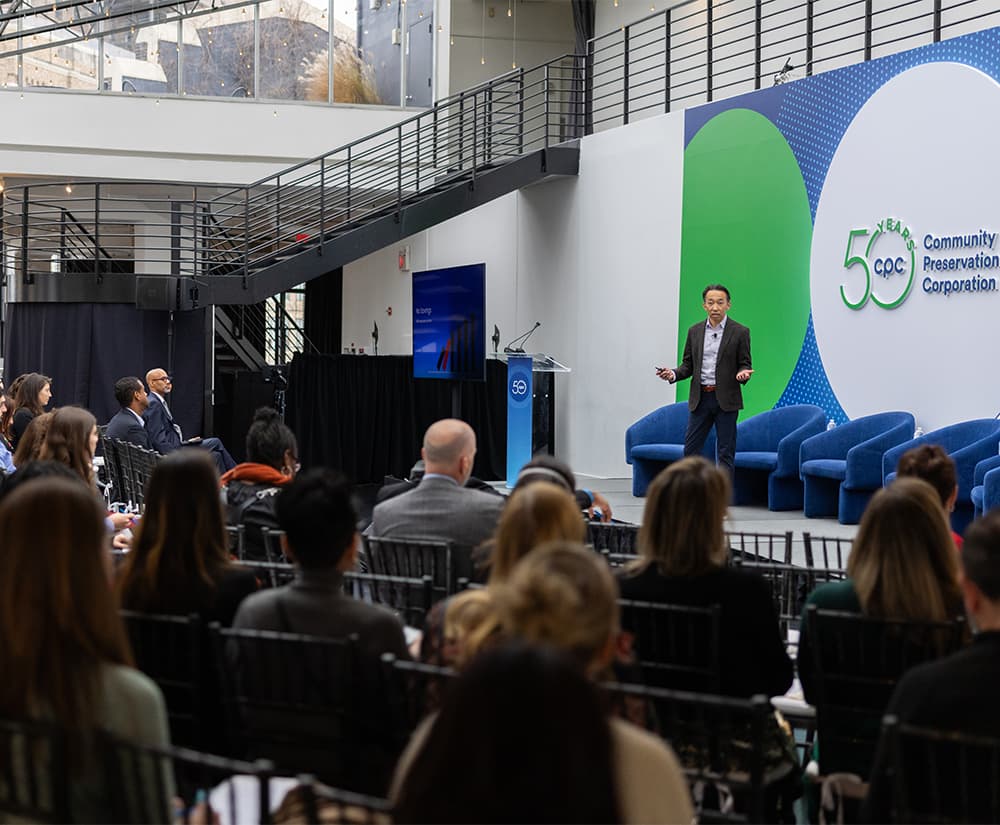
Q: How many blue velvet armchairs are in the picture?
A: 5